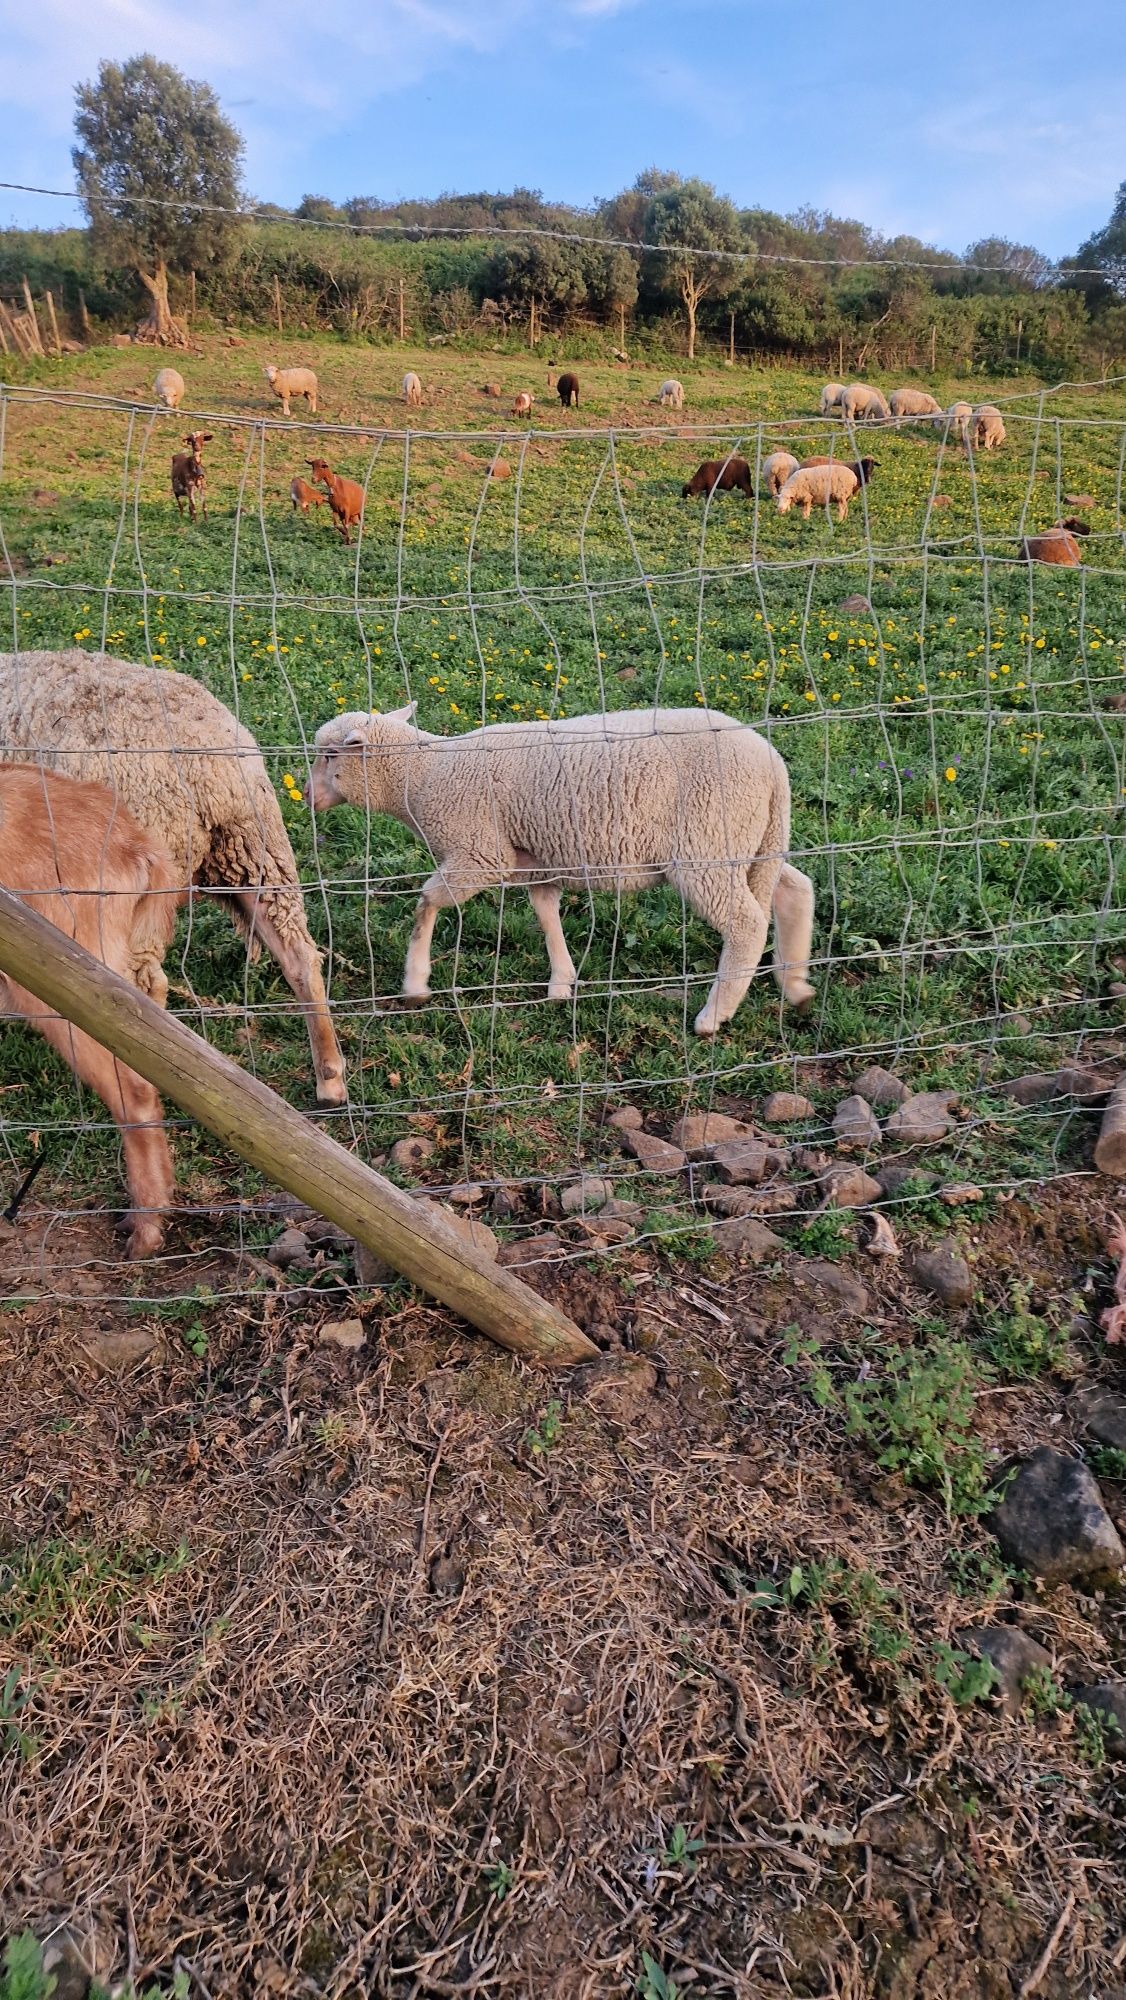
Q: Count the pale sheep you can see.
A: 14